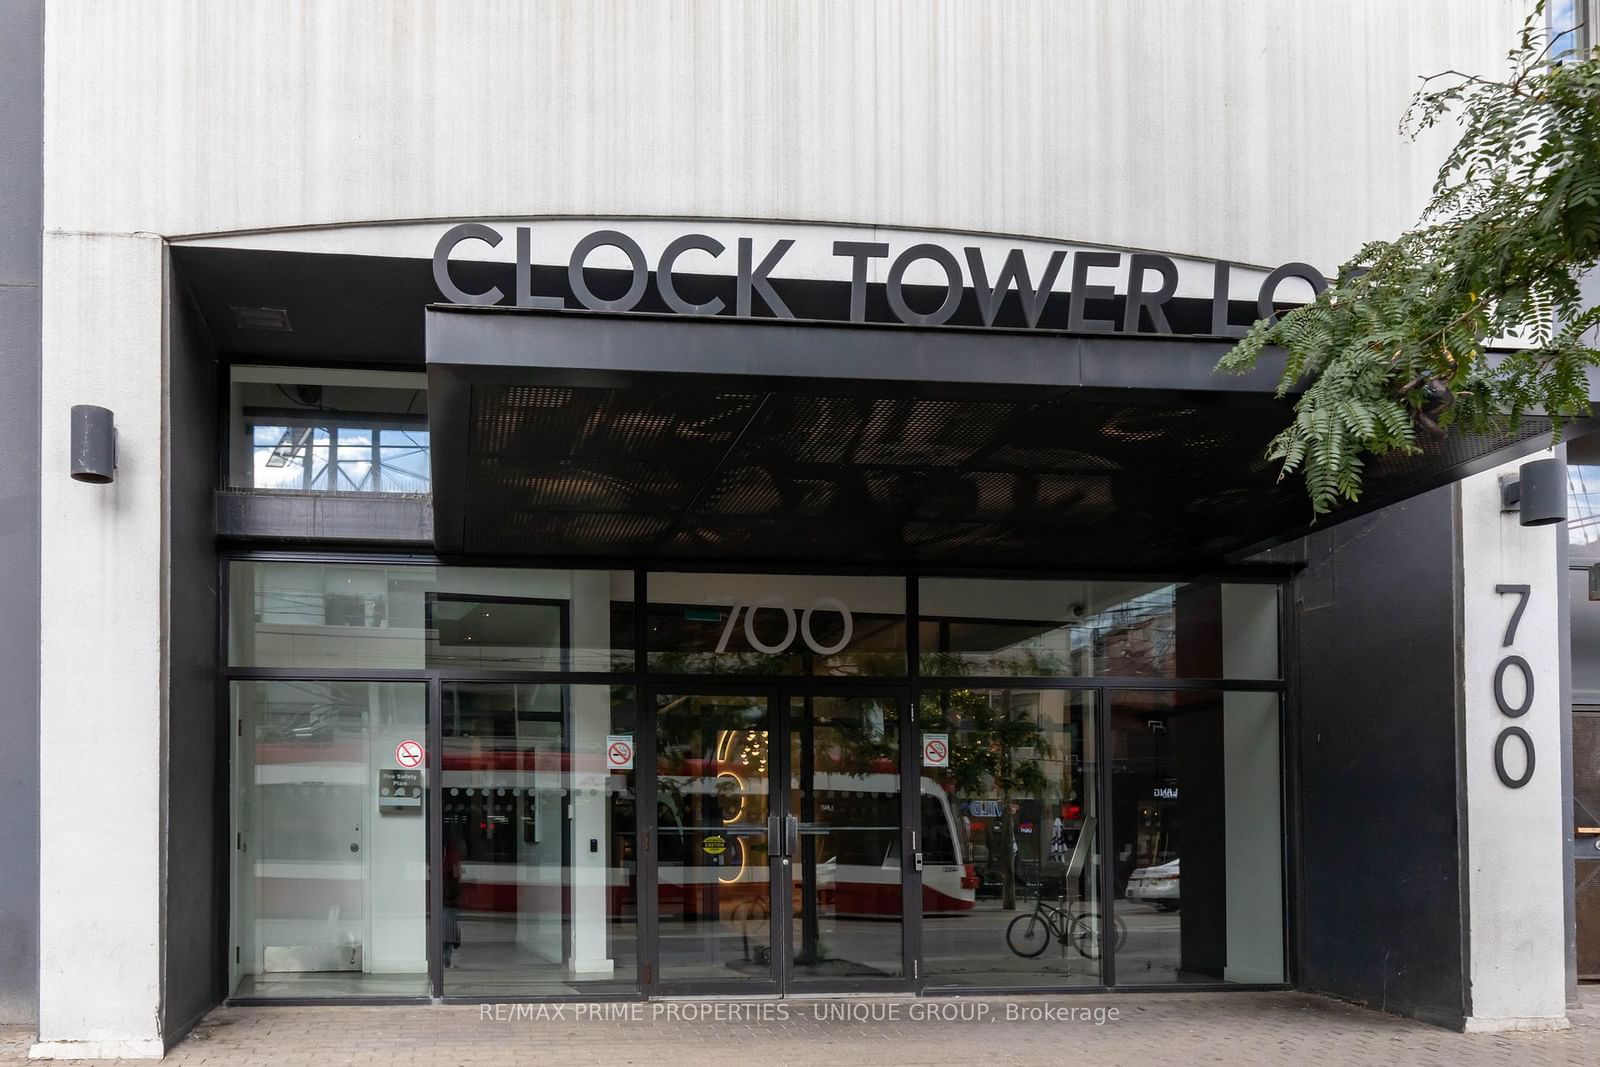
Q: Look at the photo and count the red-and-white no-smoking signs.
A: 3